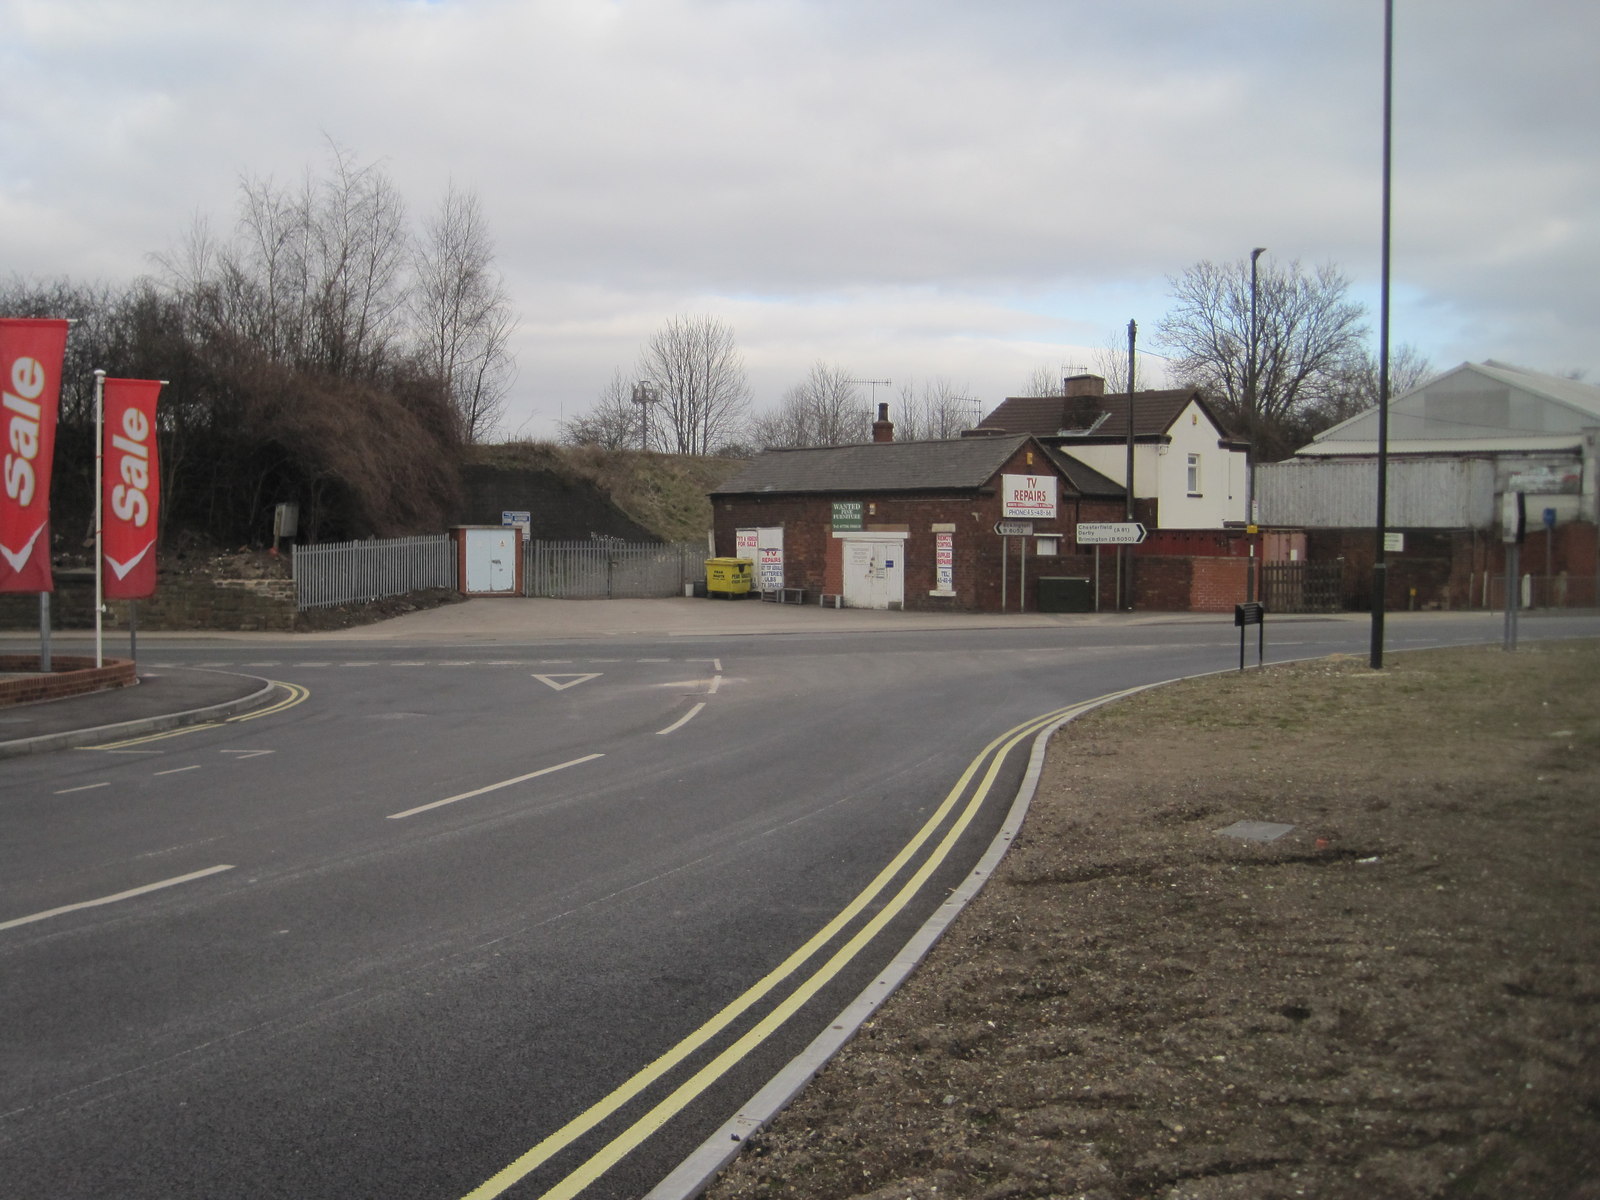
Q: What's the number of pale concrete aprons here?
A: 1